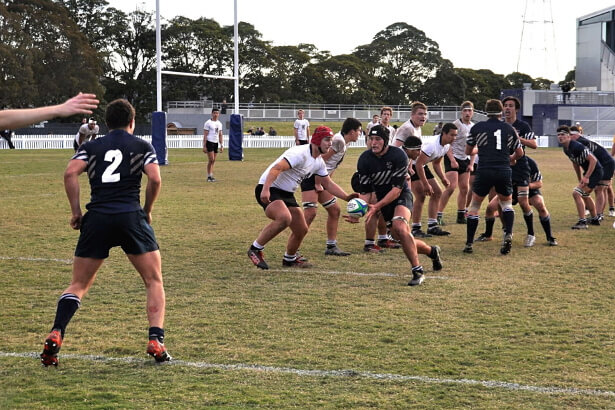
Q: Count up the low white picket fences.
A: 1